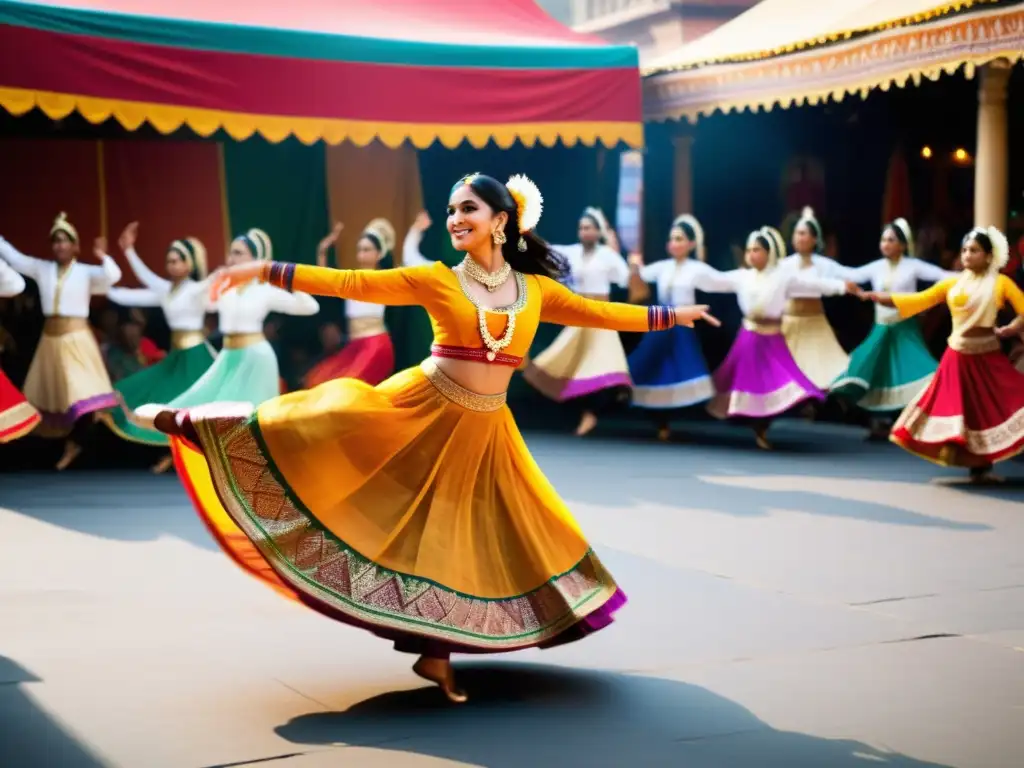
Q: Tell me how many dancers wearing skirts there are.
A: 12